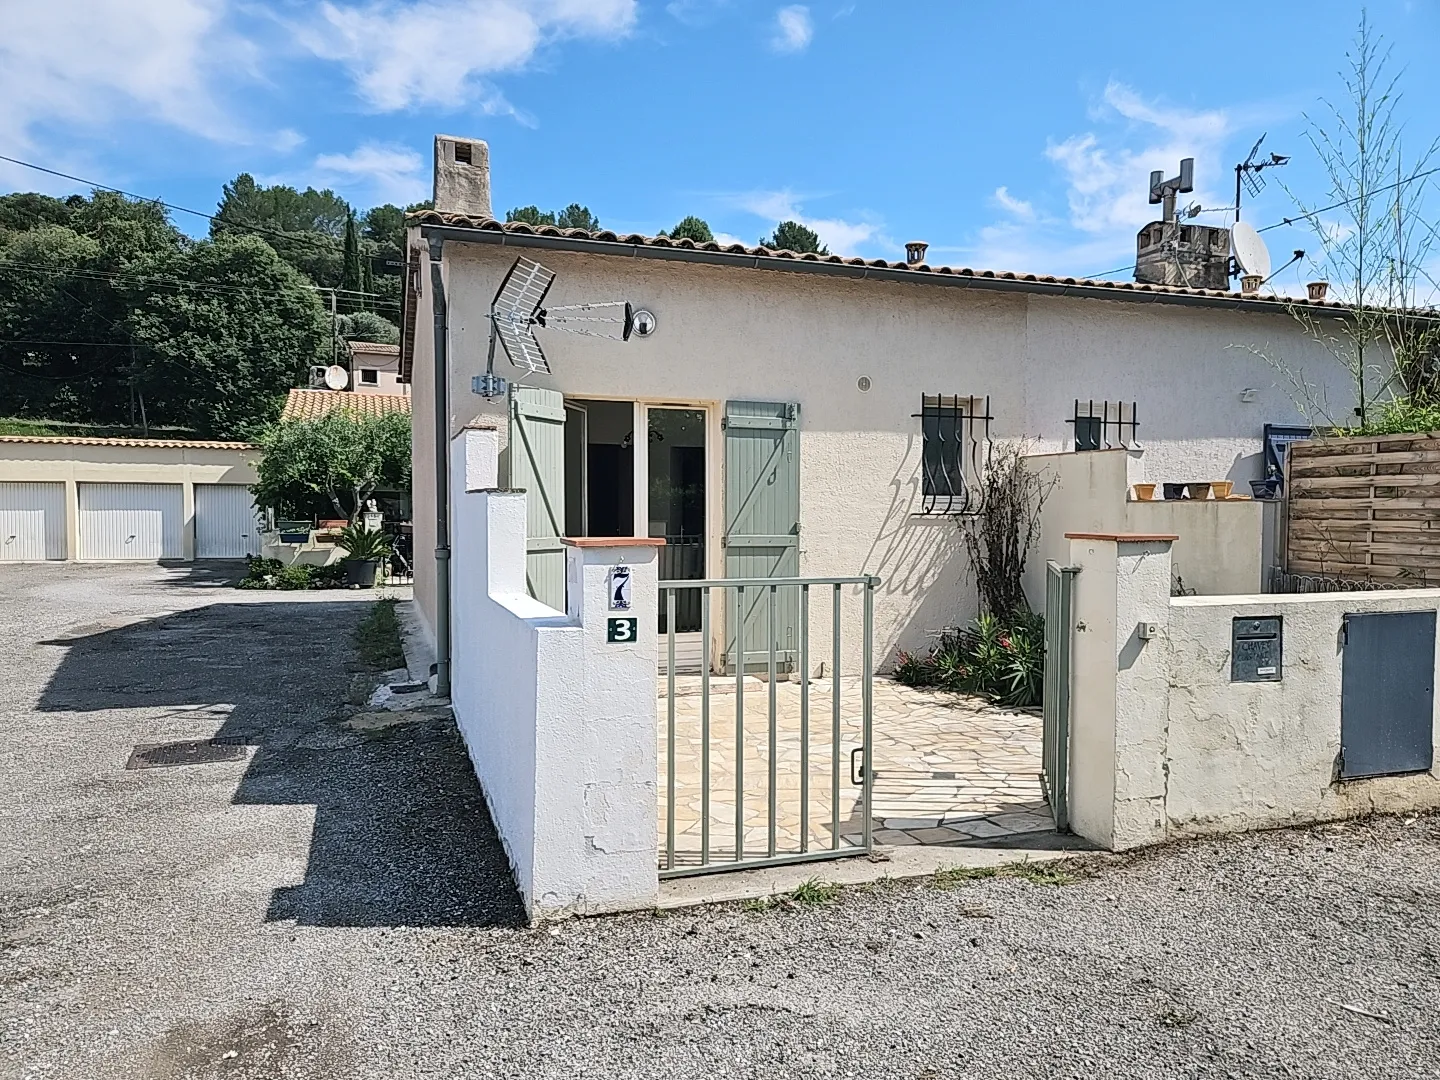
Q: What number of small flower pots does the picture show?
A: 5